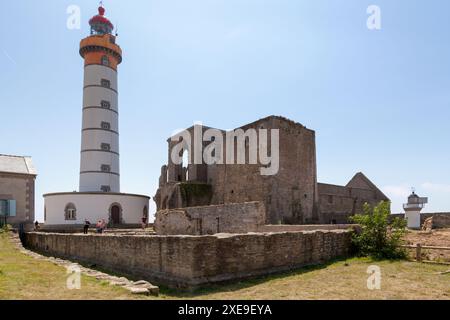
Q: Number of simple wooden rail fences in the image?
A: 1